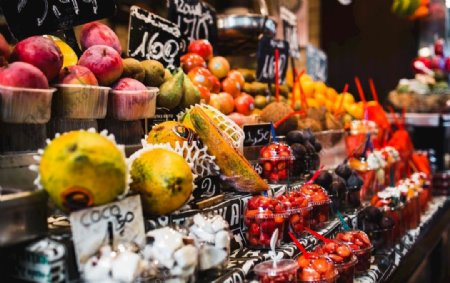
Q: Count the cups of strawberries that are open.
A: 3